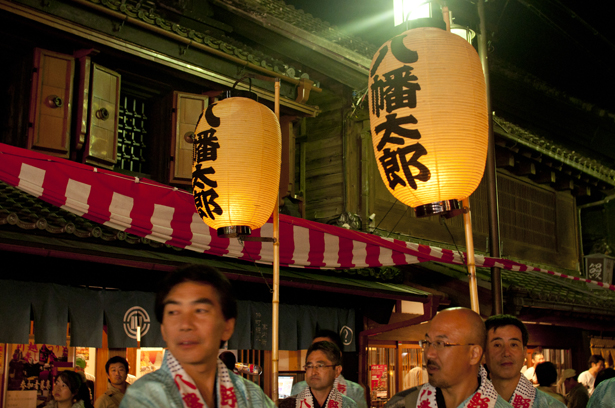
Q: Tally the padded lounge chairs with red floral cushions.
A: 0